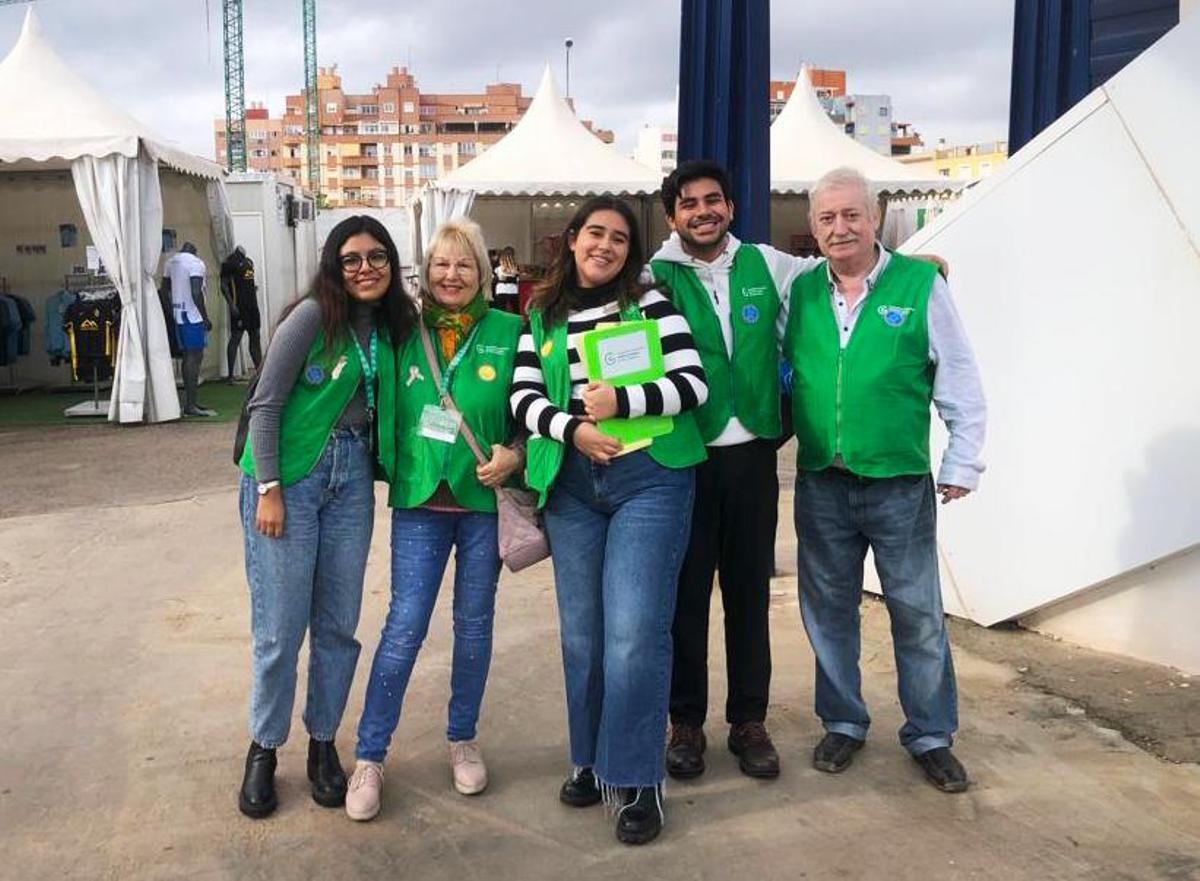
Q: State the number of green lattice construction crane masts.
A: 2